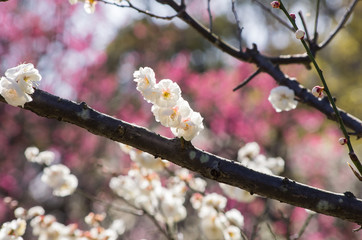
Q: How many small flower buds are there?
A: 5